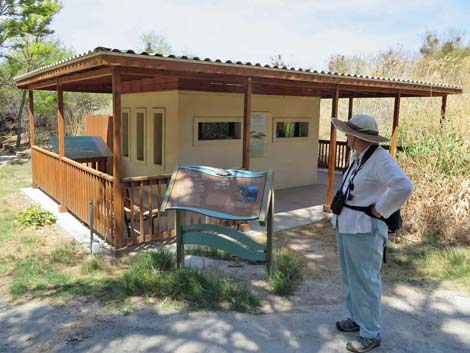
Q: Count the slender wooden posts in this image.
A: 8